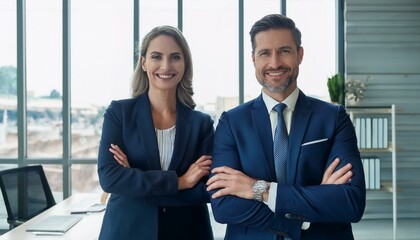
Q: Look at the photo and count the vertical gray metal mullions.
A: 7